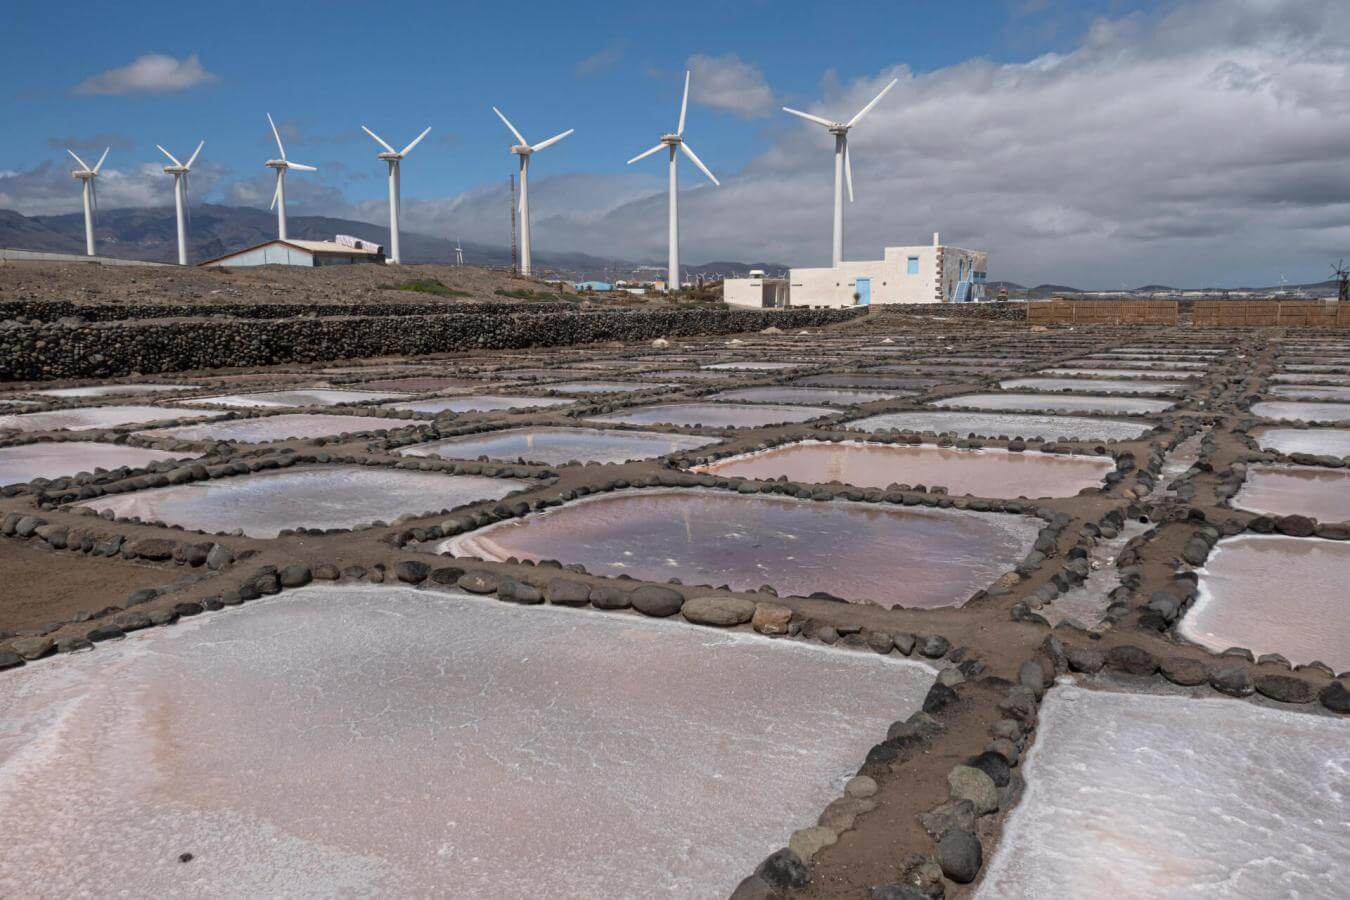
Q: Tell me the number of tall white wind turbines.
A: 7